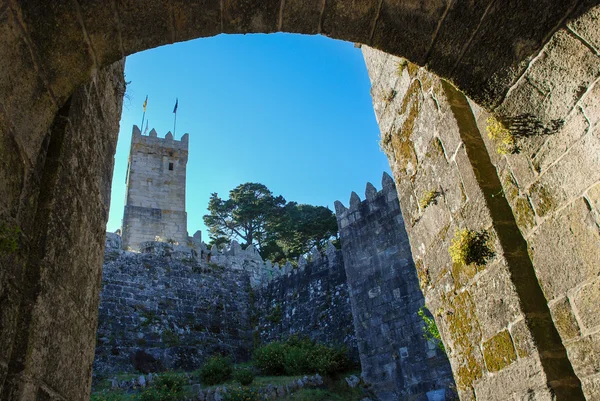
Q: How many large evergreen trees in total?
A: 2